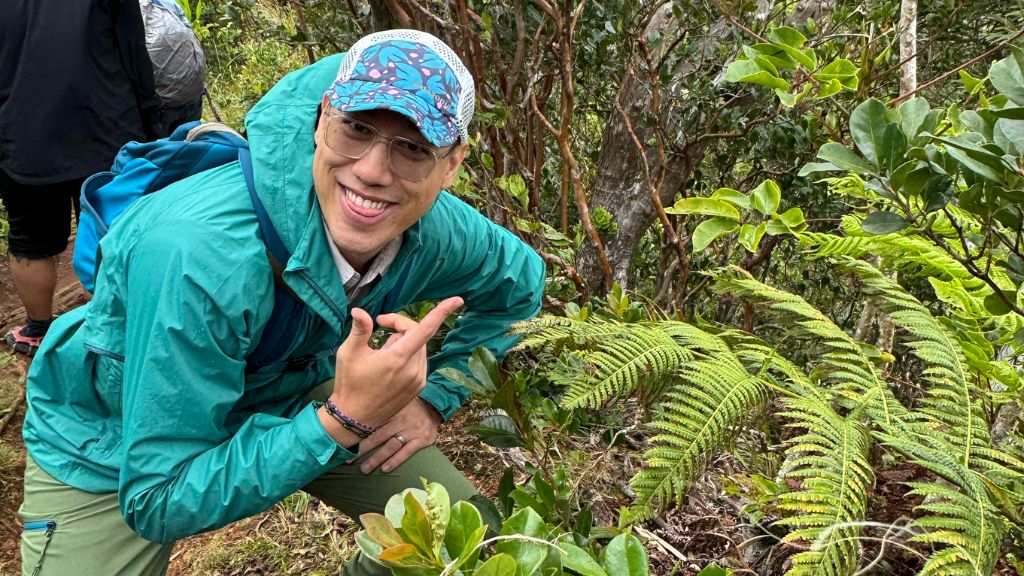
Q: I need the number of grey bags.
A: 1